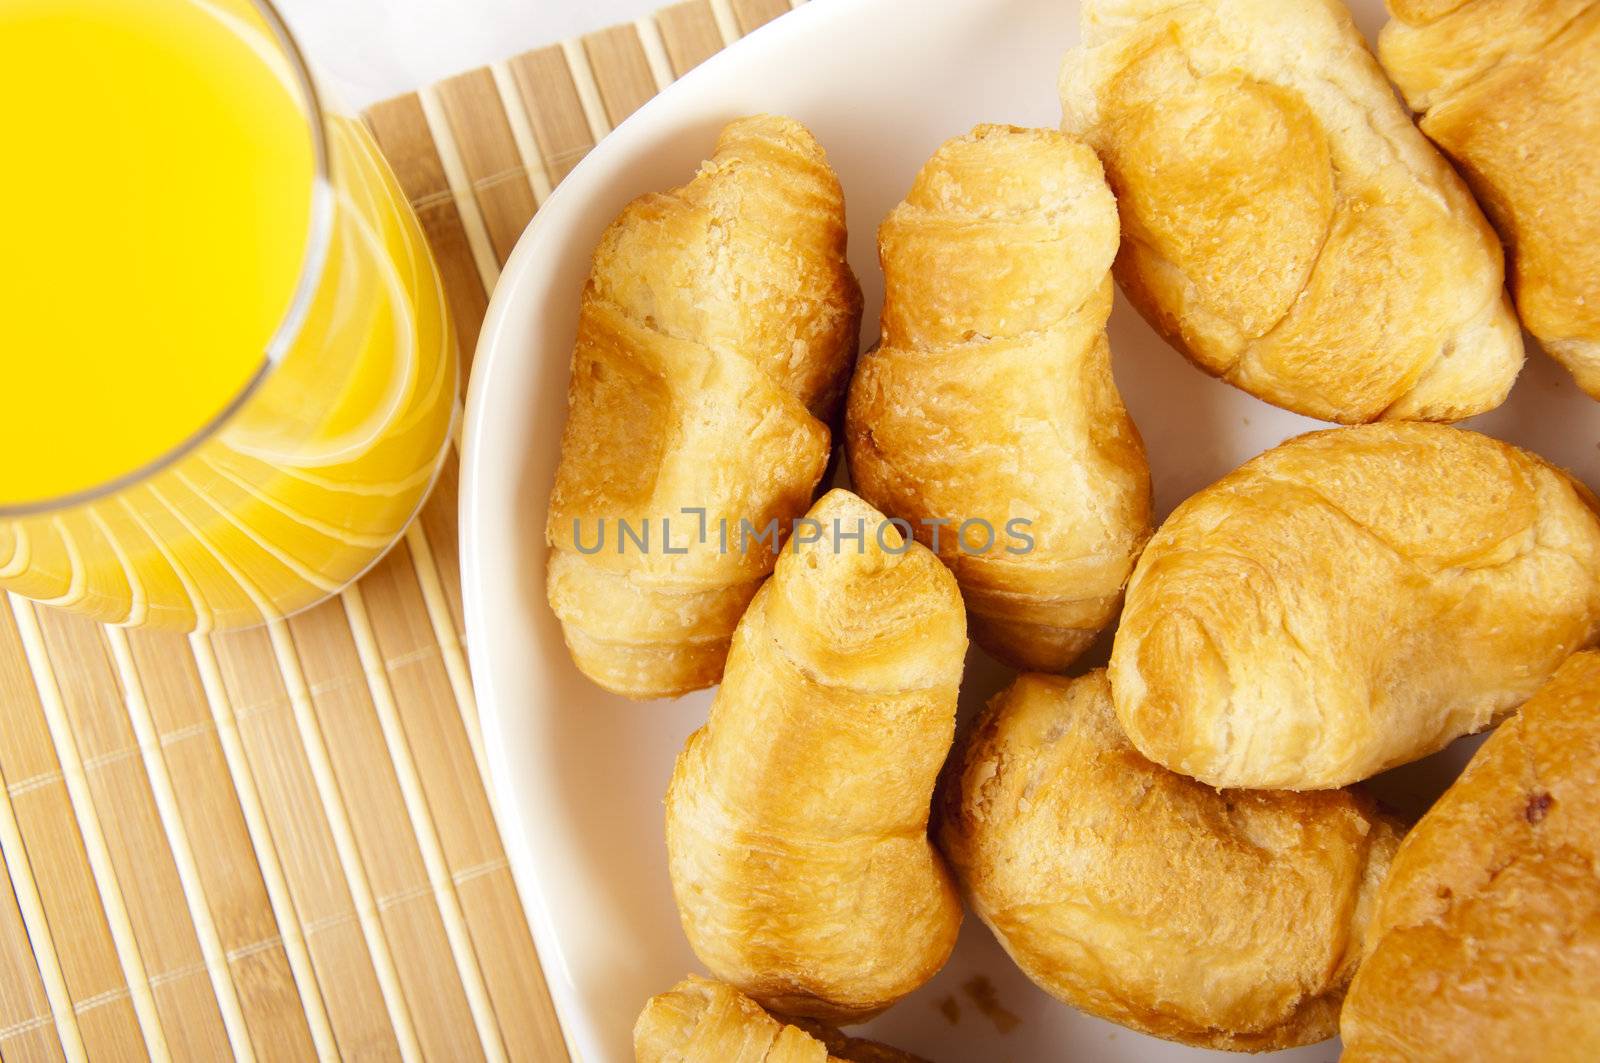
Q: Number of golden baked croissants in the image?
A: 9